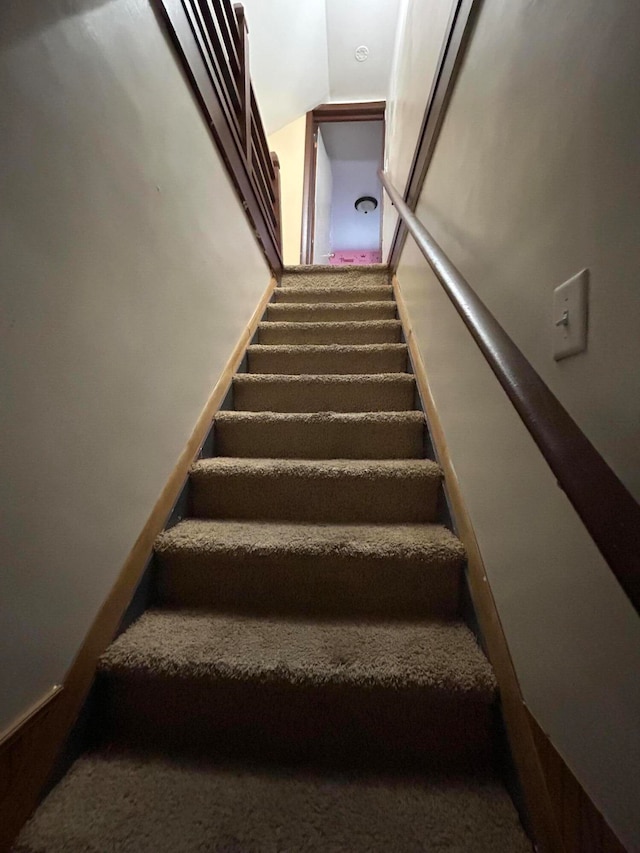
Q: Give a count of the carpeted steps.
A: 11